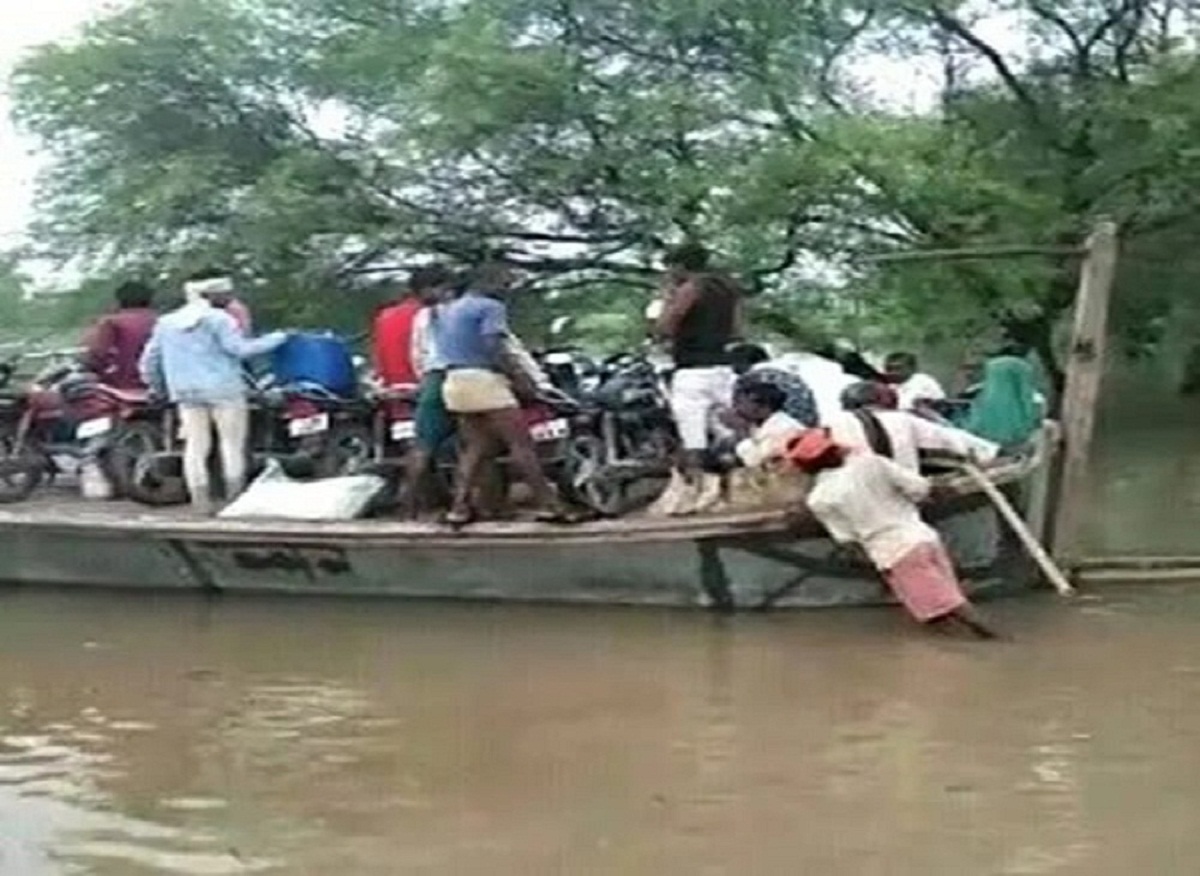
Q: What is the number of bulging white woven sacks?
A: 1